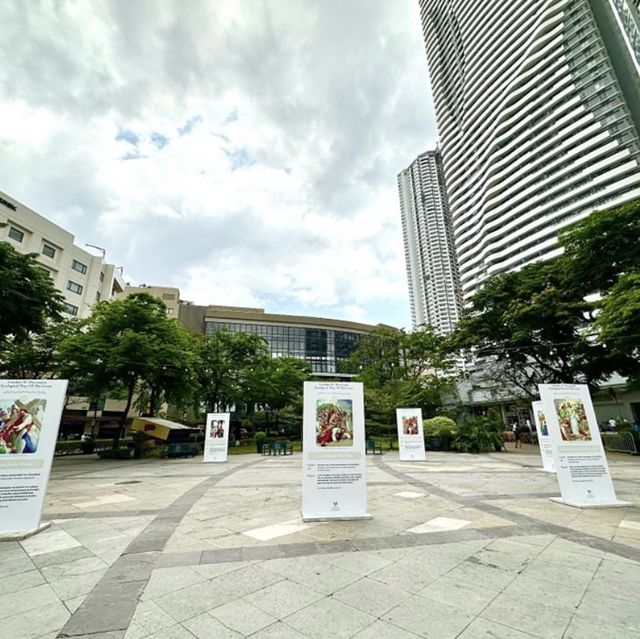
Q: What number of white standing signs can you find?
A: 6